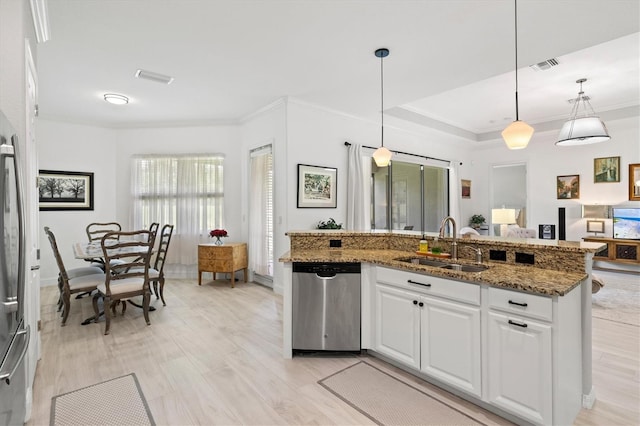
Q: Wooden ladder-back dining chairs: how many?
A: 6